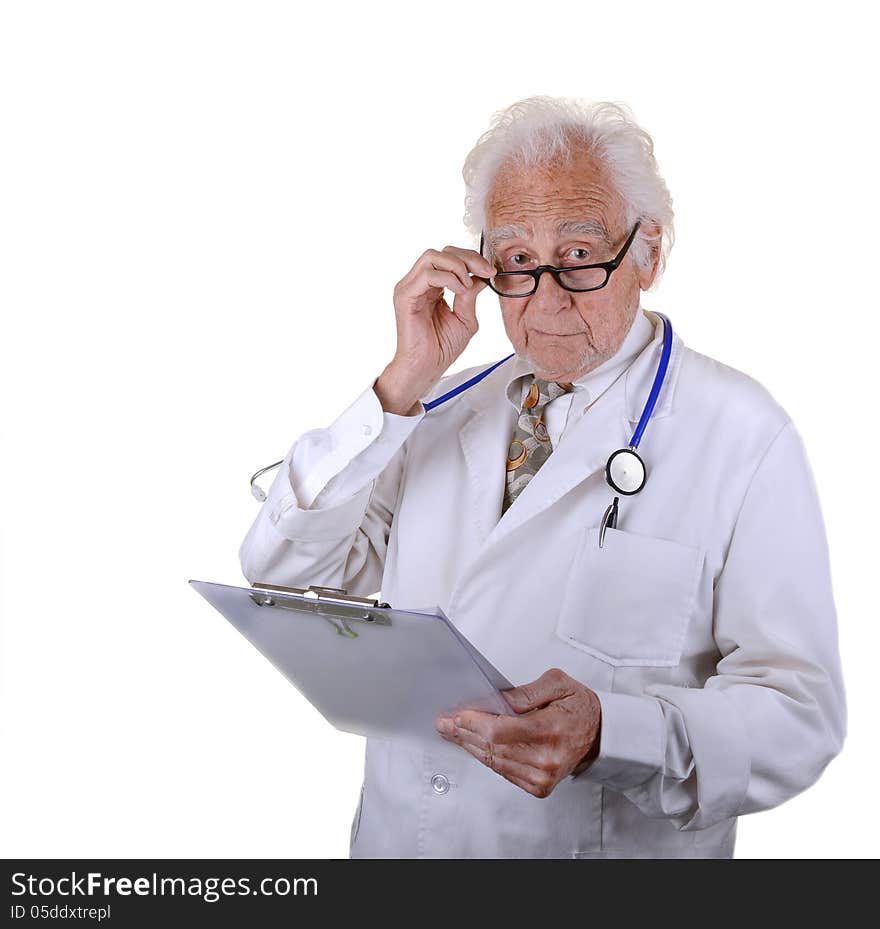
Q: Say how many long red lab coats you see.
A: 0